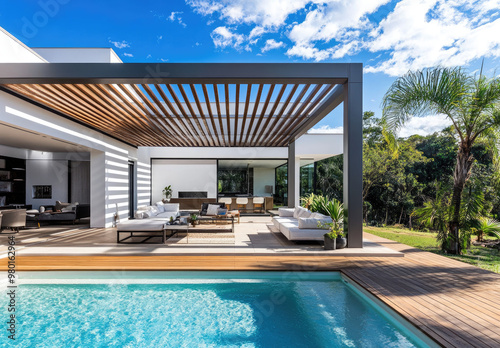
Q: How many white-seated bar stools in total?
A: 3